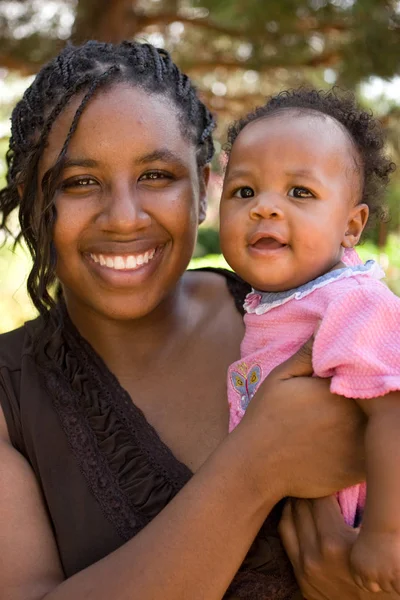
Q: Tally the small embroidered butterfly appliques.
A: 1